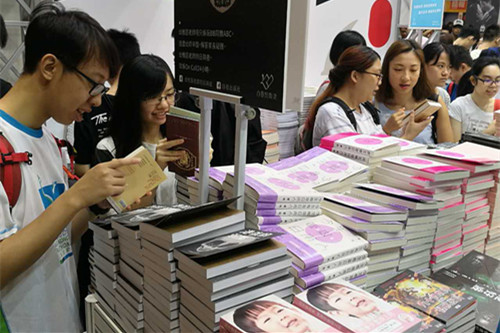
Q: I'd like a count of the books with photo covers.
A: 2